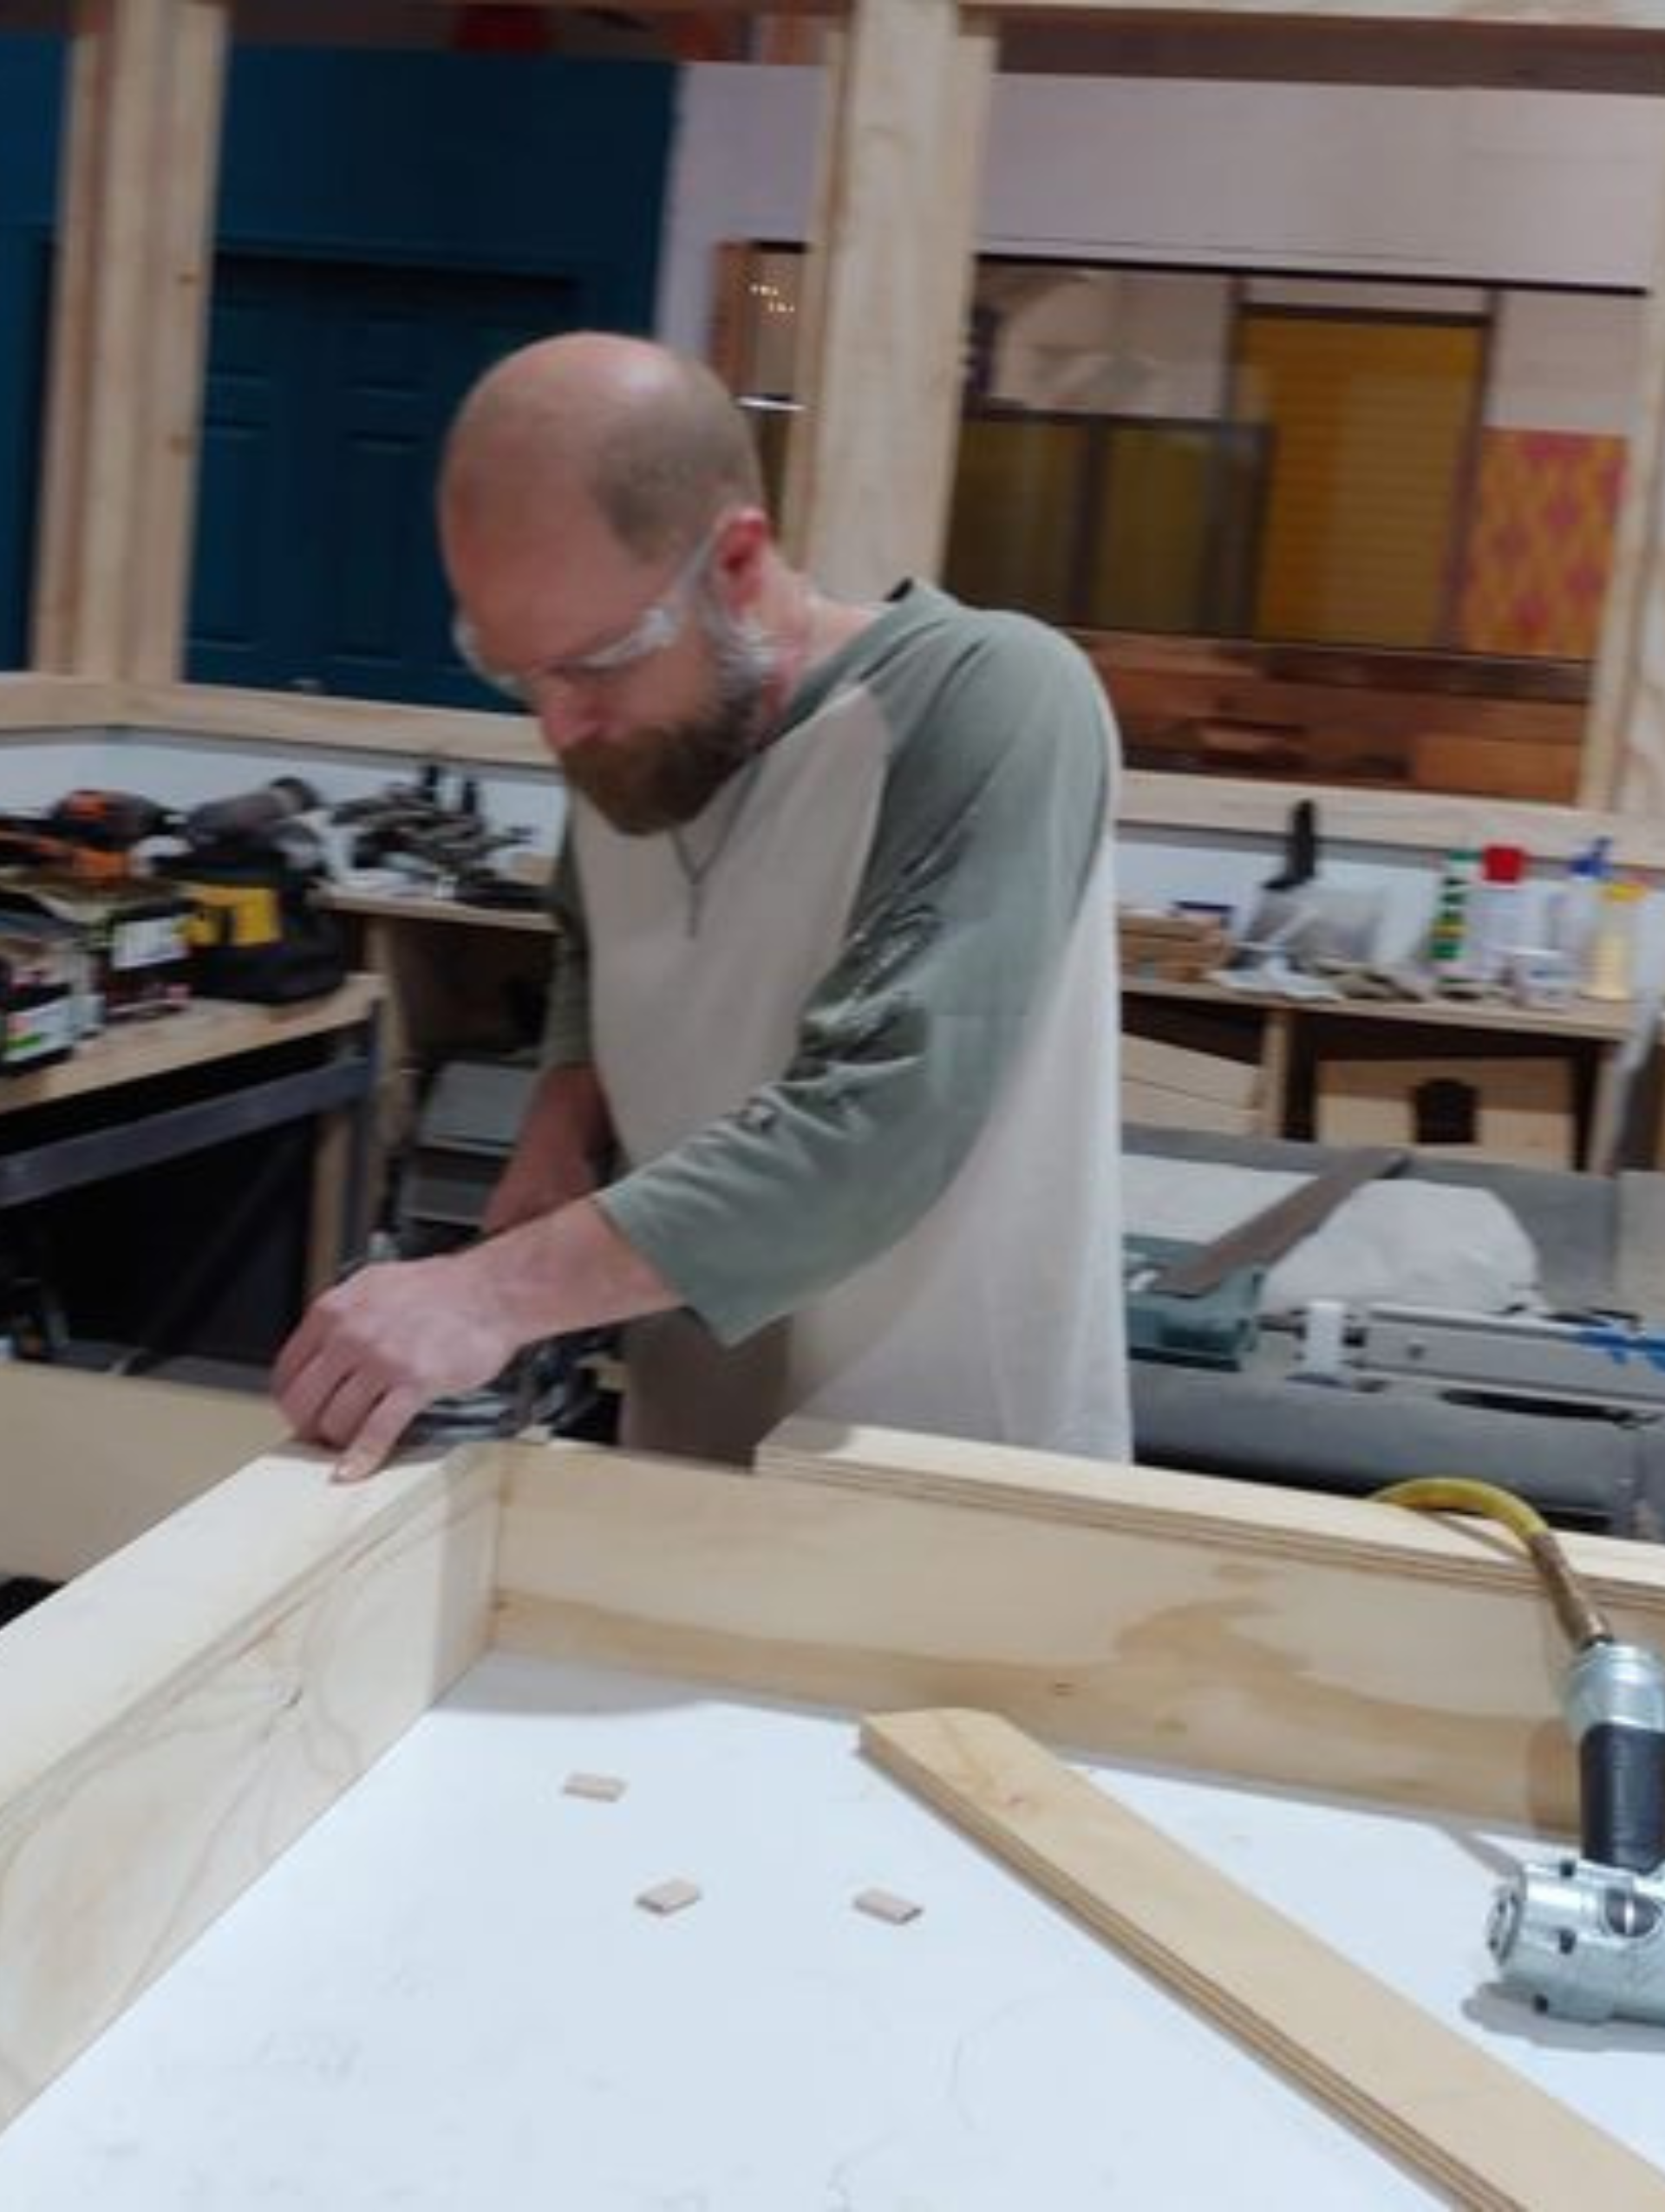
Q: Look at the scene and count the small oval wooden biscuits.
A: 3